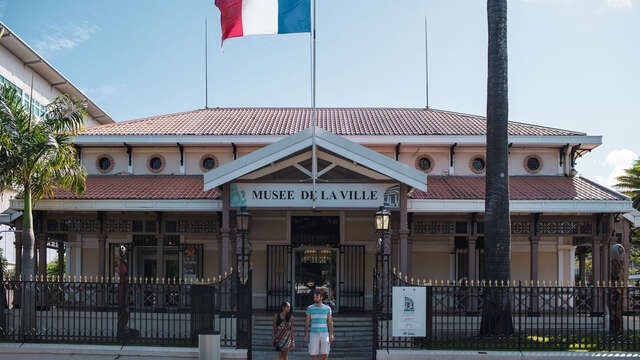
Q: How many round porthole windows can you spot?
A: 6